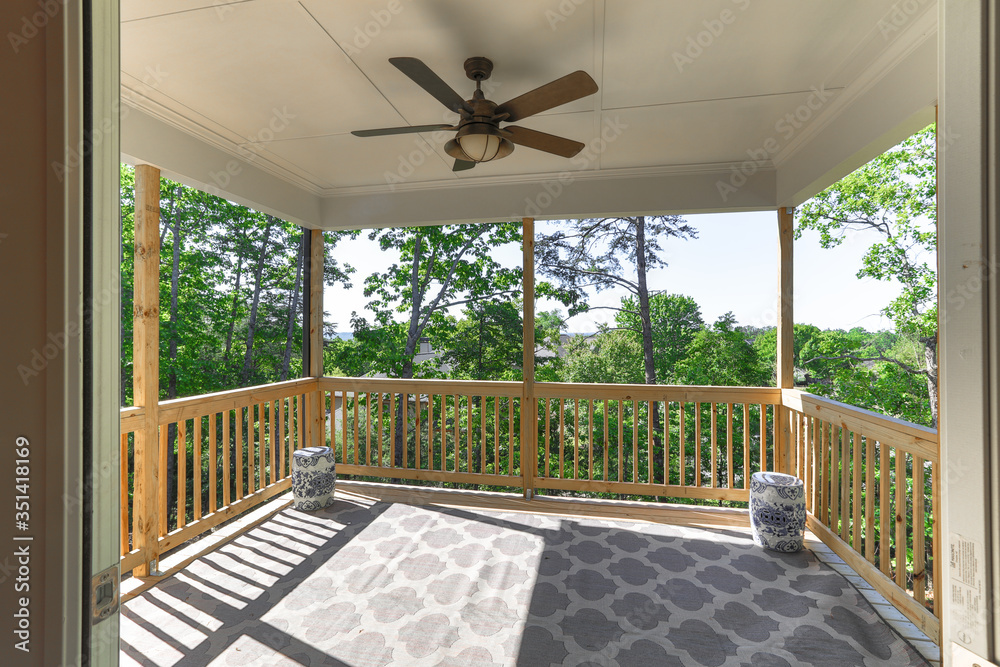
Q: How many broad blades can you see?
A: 5